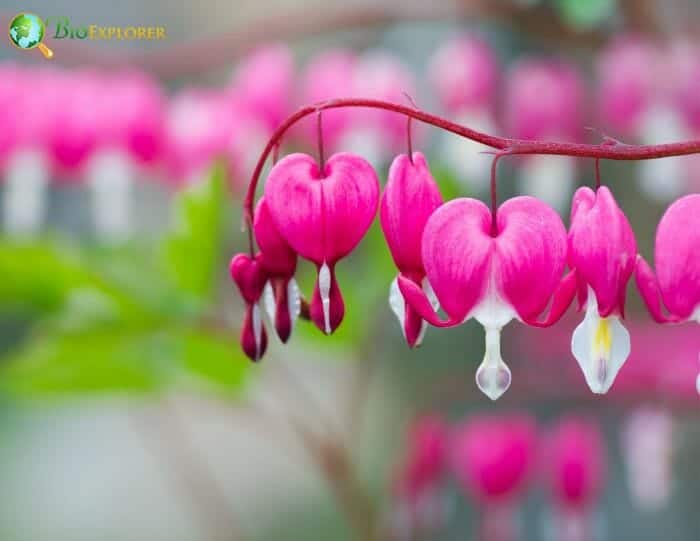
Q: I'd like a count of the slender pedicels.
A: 6